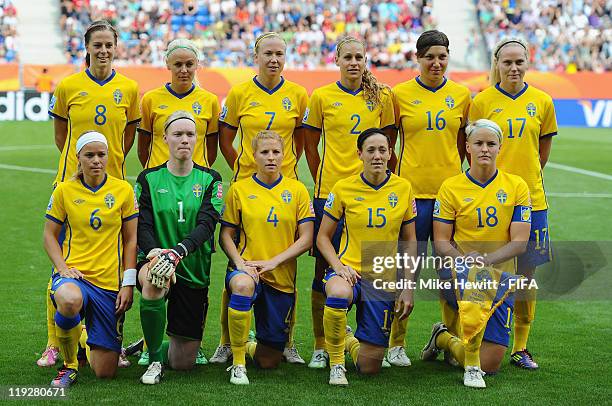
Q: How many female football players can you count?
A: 11